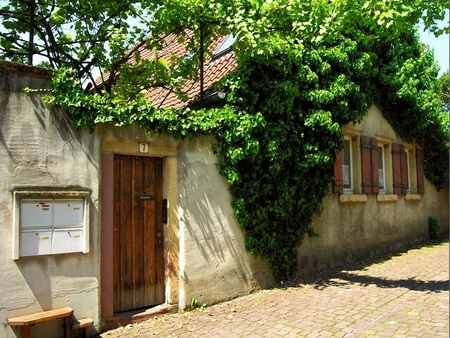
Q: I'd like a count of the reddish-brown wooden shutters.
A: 6